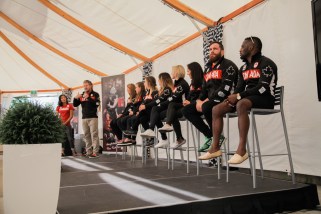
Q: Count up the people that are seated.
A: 8